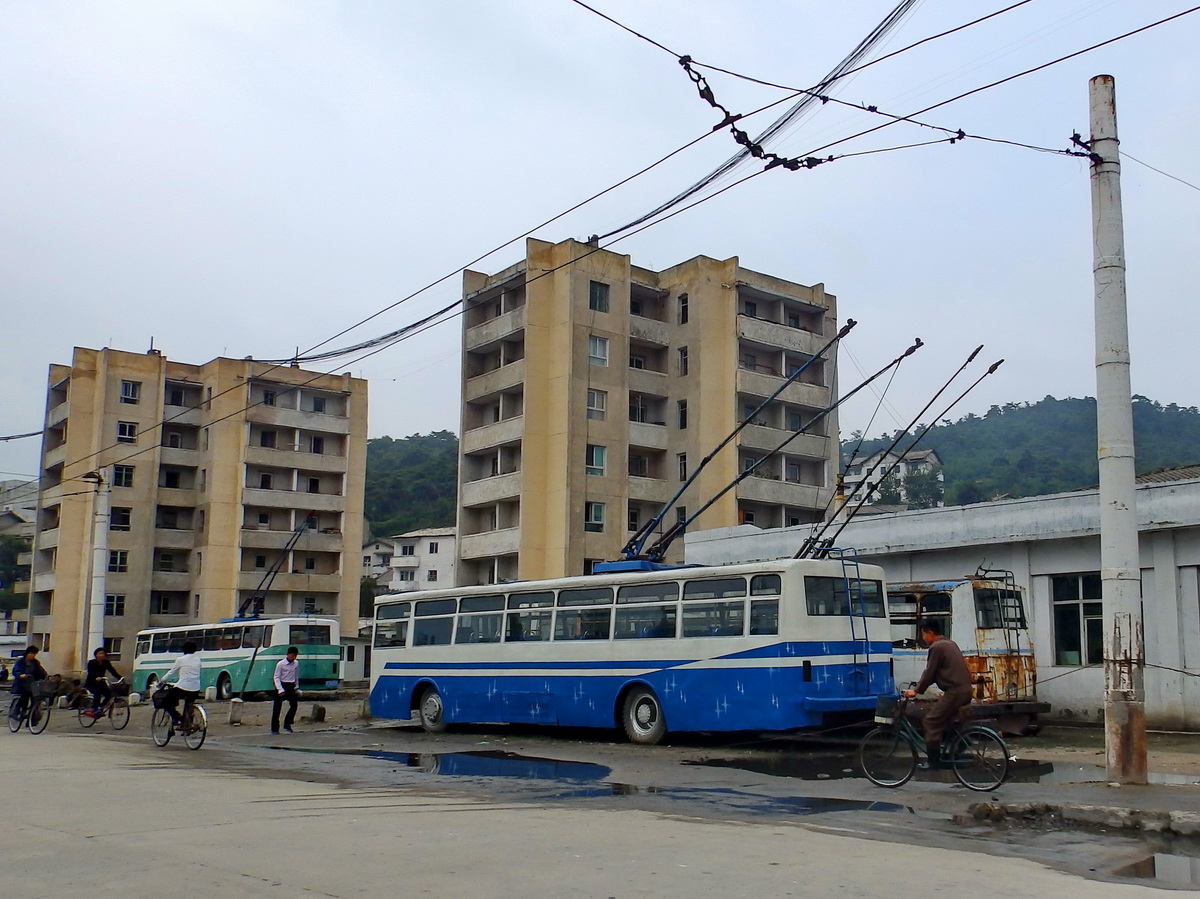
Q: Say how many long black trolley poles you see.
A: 6